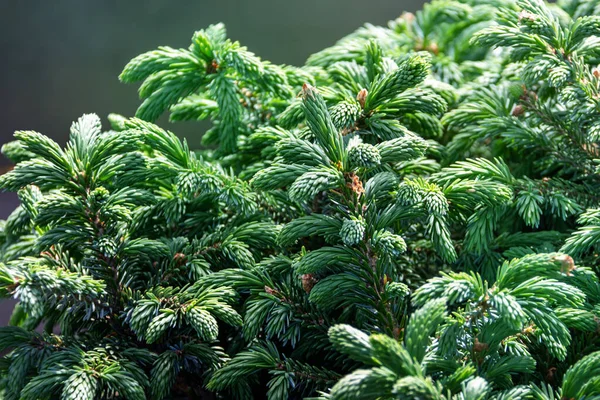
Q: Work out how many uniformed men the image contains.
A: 0